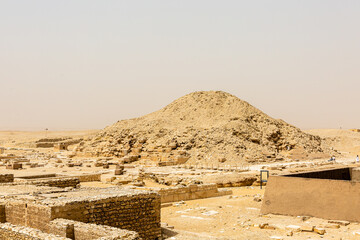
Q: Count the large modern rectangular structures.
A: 1